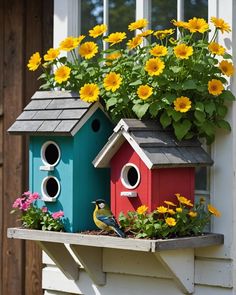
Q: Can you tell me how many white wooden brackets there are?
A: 3